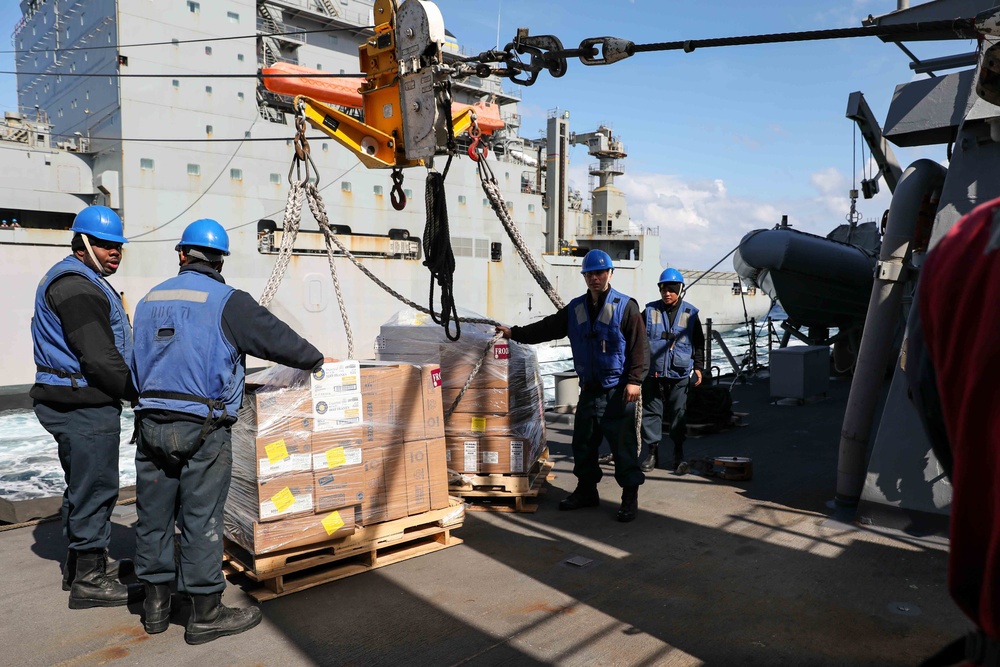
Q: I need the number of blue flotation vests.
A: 4